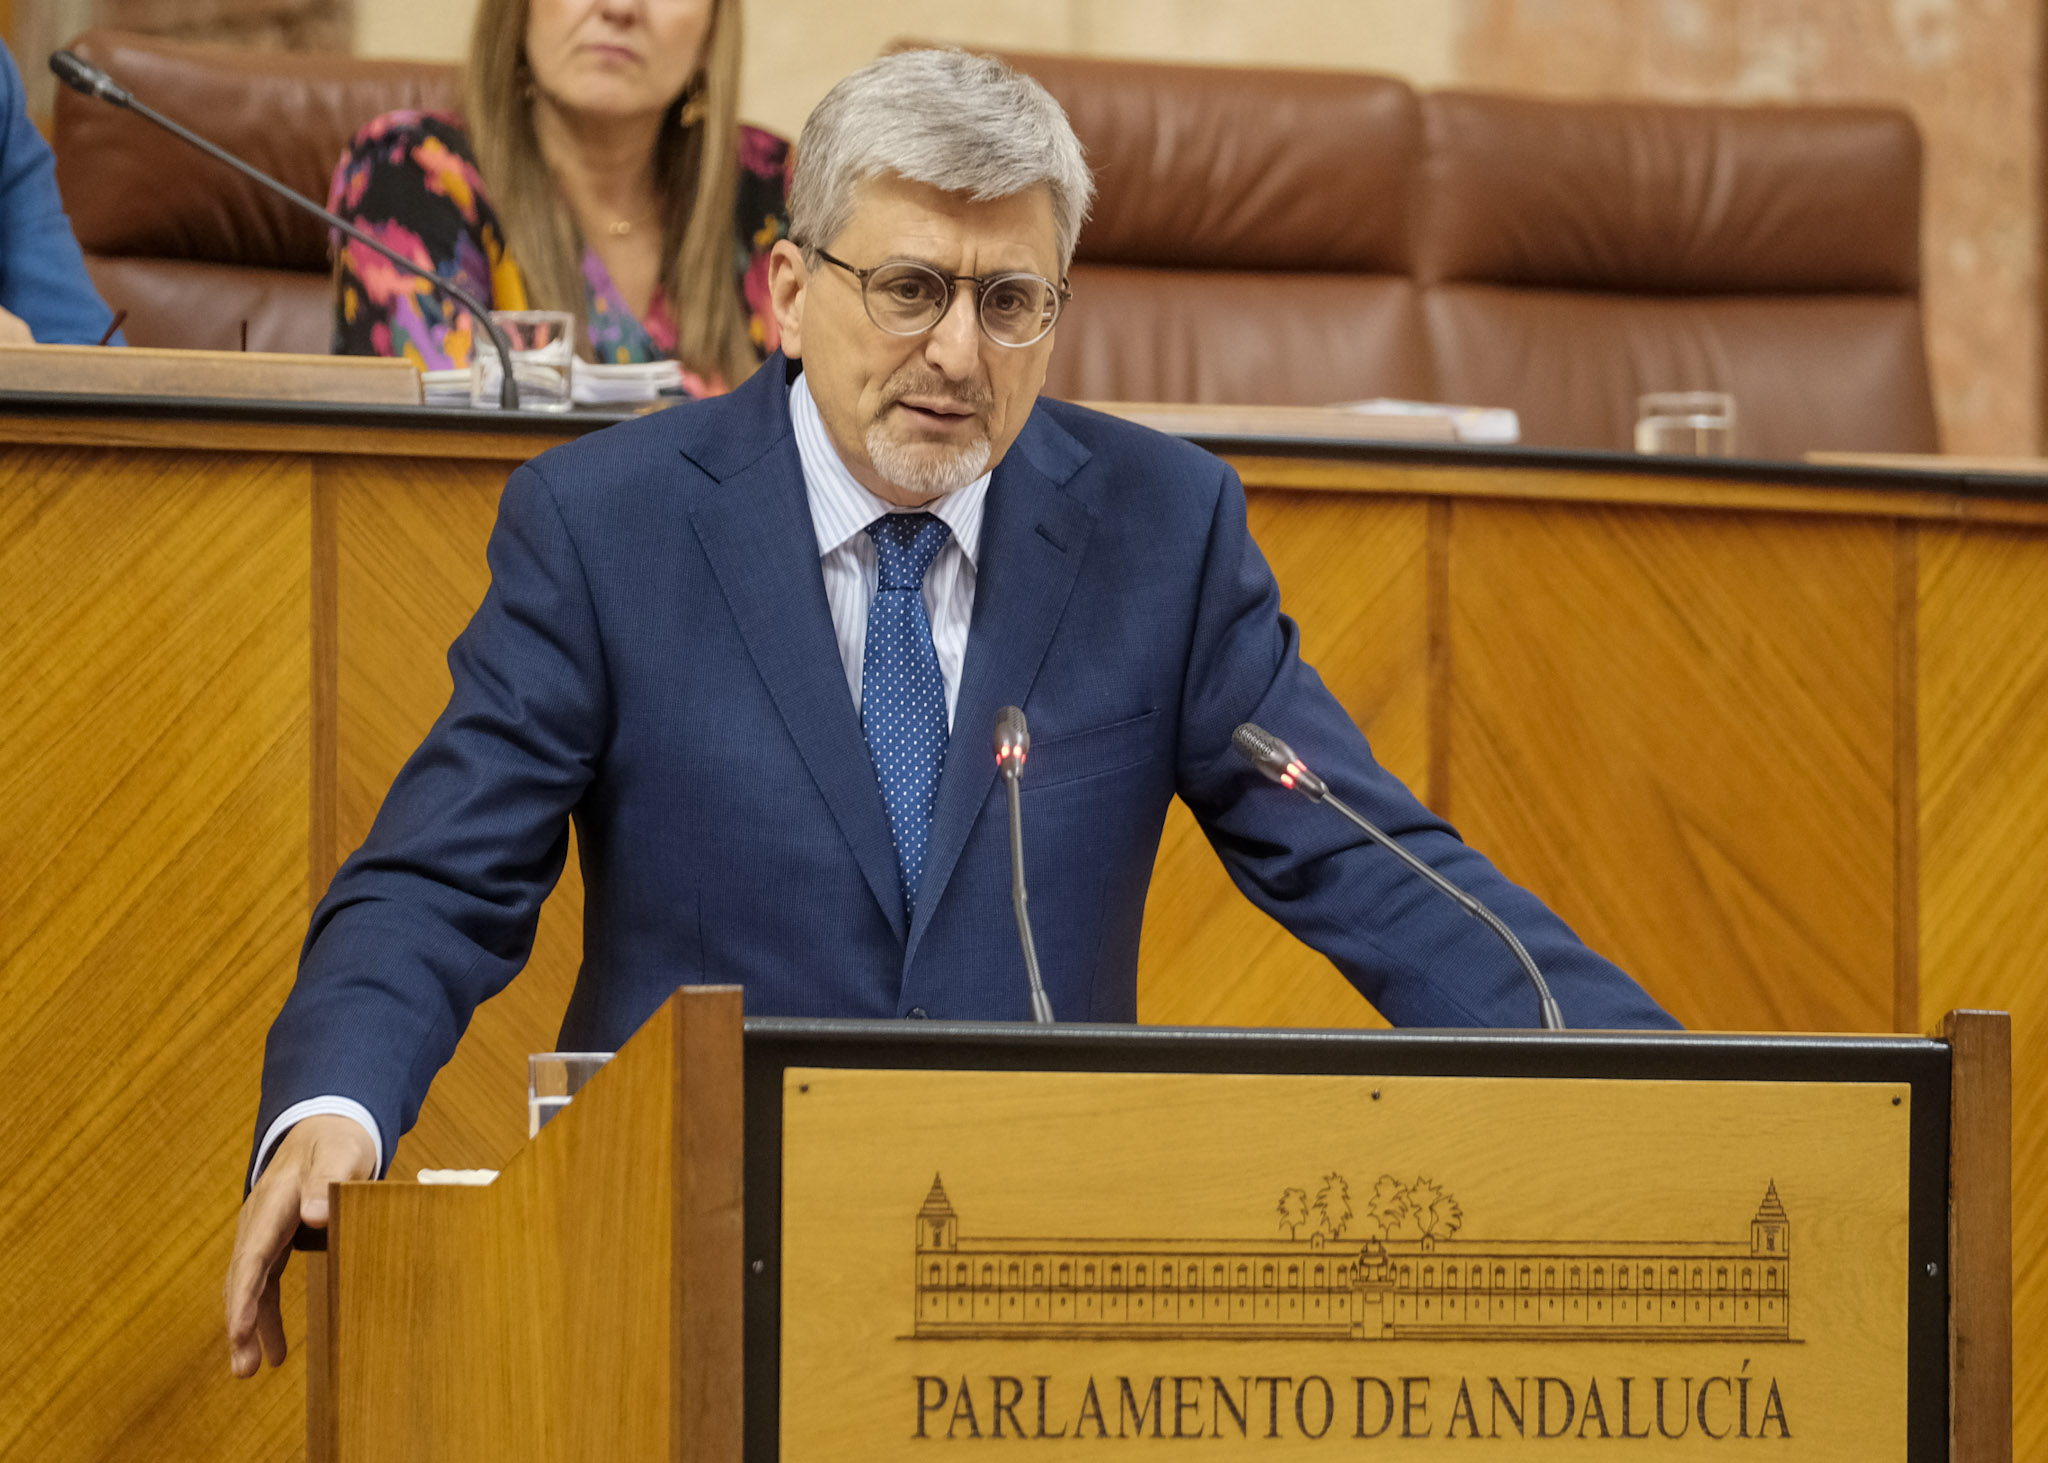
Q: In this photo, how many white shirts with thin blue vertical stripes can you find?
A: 1